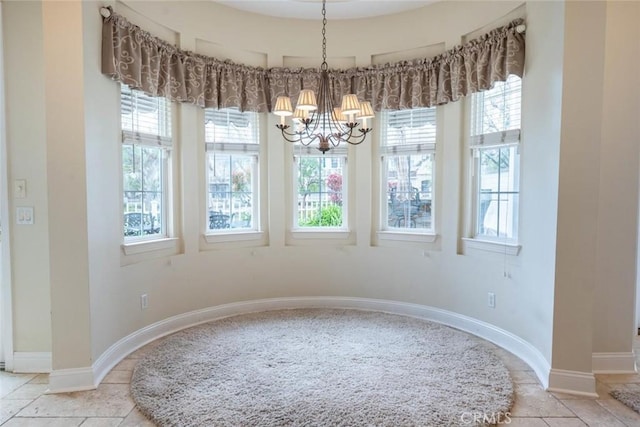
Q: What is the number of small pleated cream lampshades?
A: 6